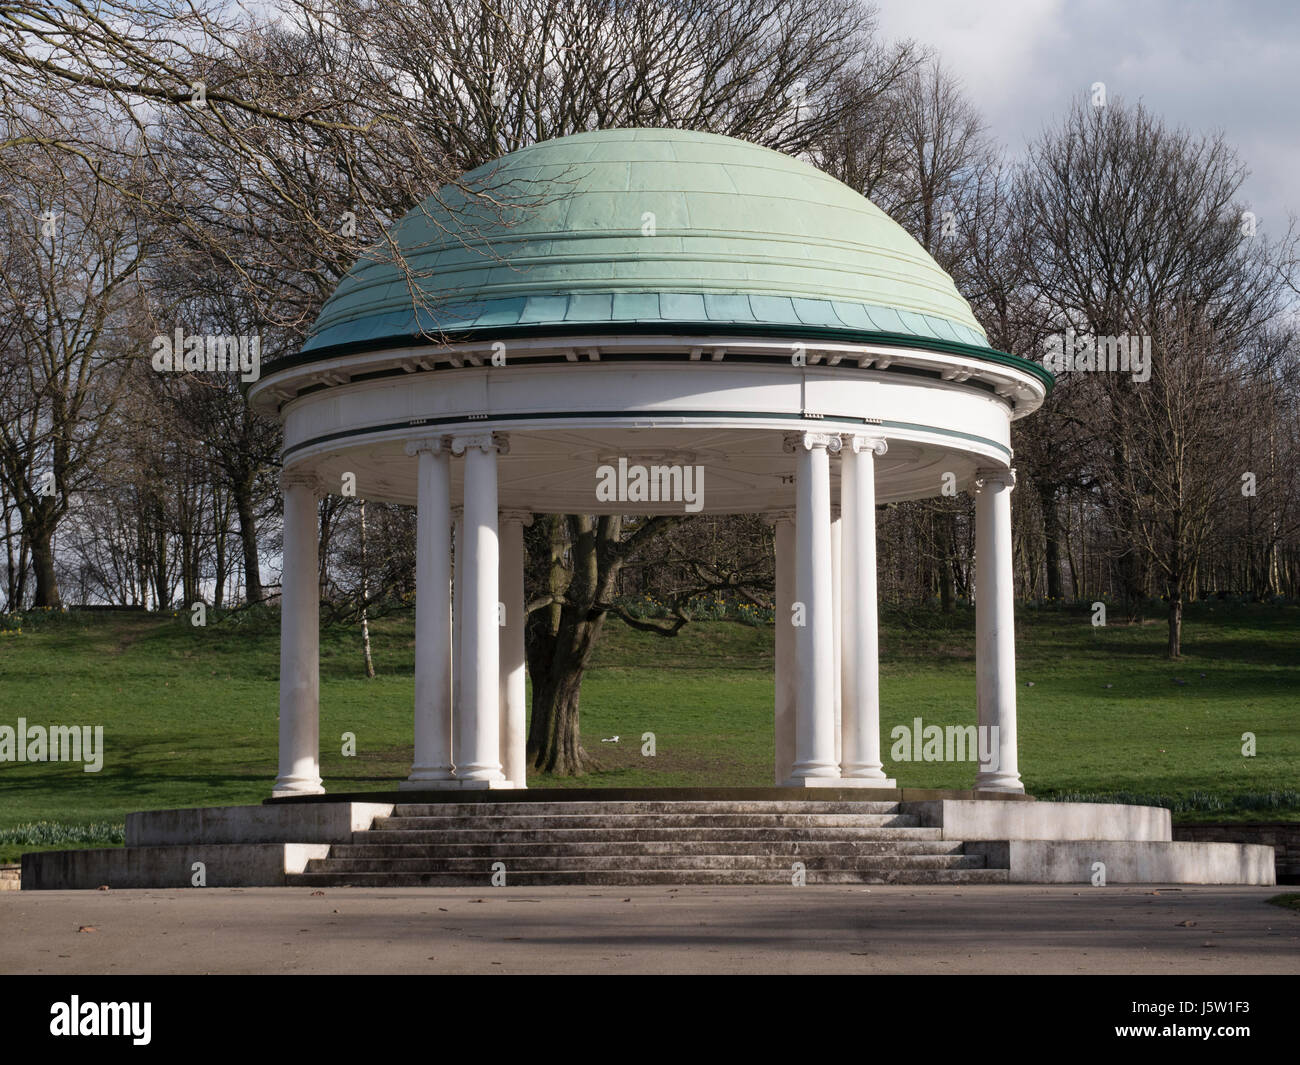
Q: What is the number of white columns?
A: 10